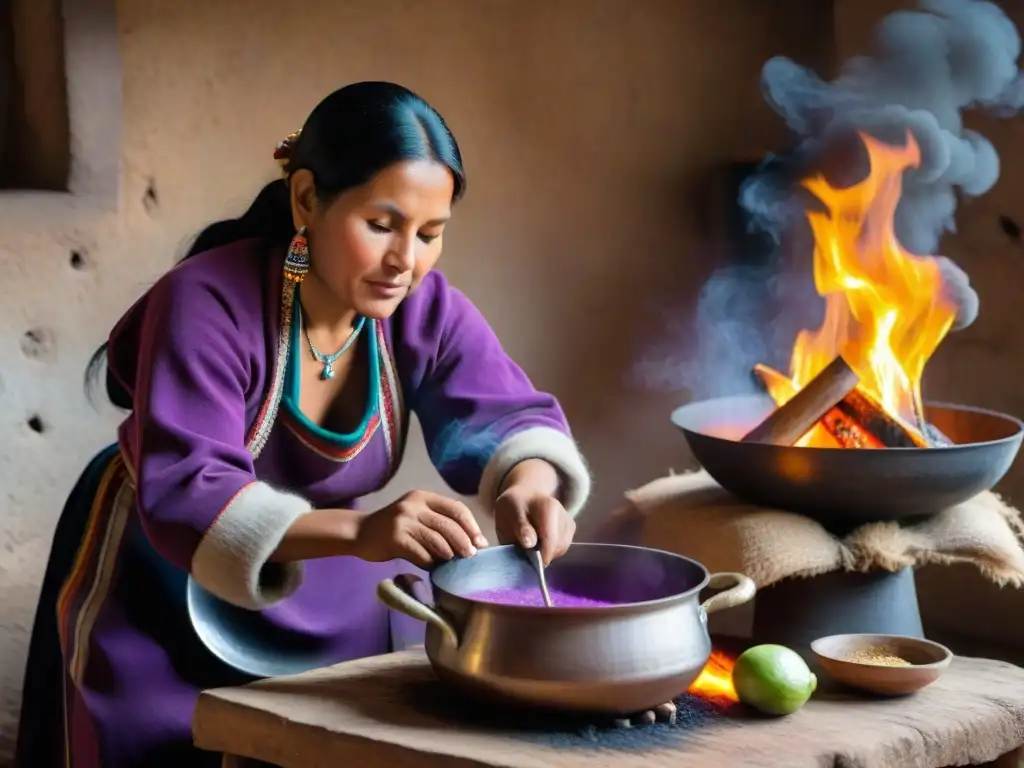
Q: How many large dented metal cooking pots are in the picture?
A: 1